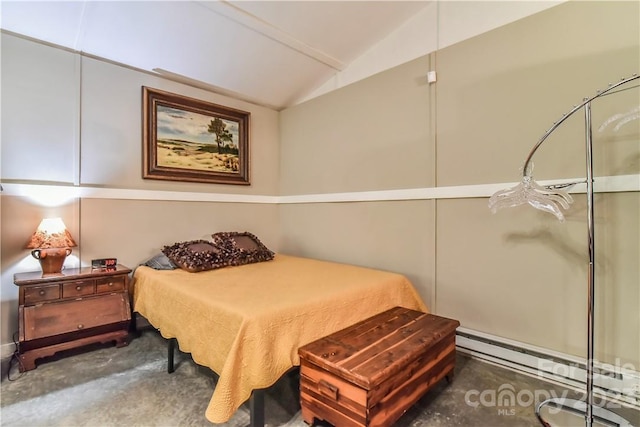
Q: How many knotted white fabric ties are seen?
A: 0